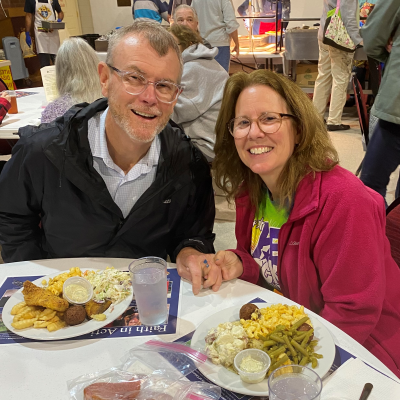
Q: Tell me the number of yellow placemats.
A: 0